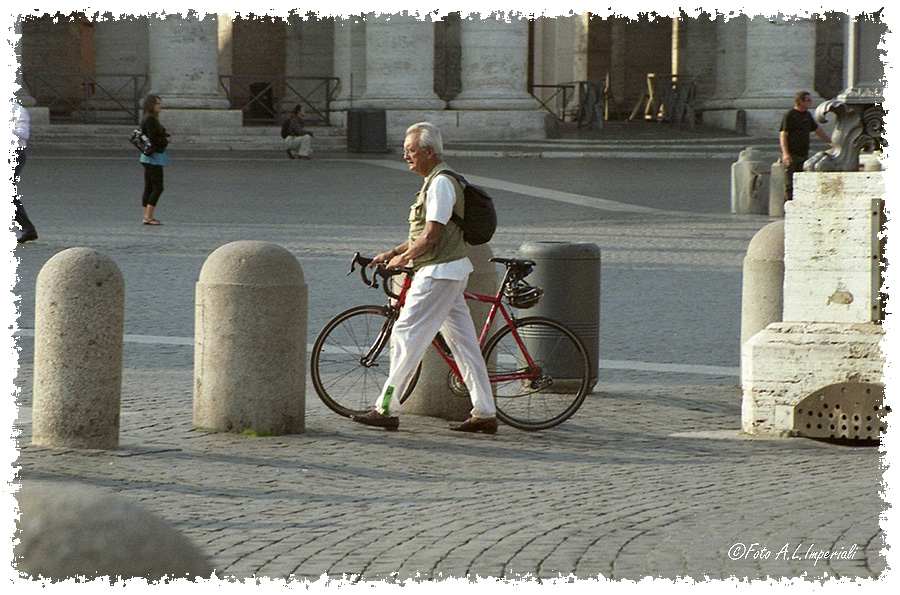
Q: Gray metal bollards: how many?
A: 1